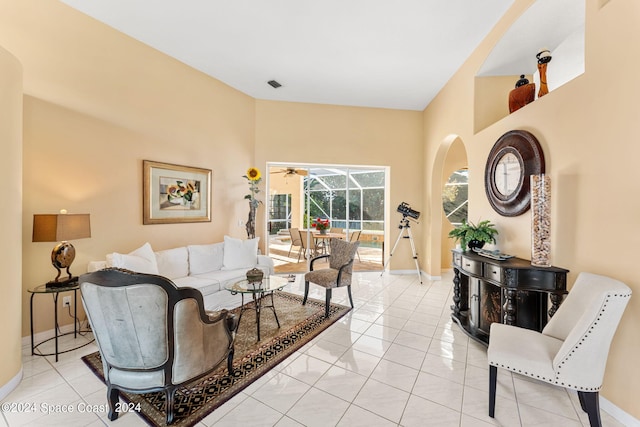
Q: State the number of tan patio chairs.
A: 4